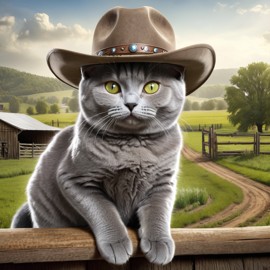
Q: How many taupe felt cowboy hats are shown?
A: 1